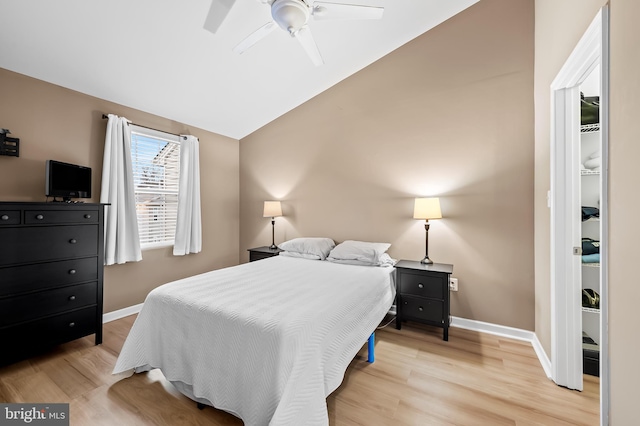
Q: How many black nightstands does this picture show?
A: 2